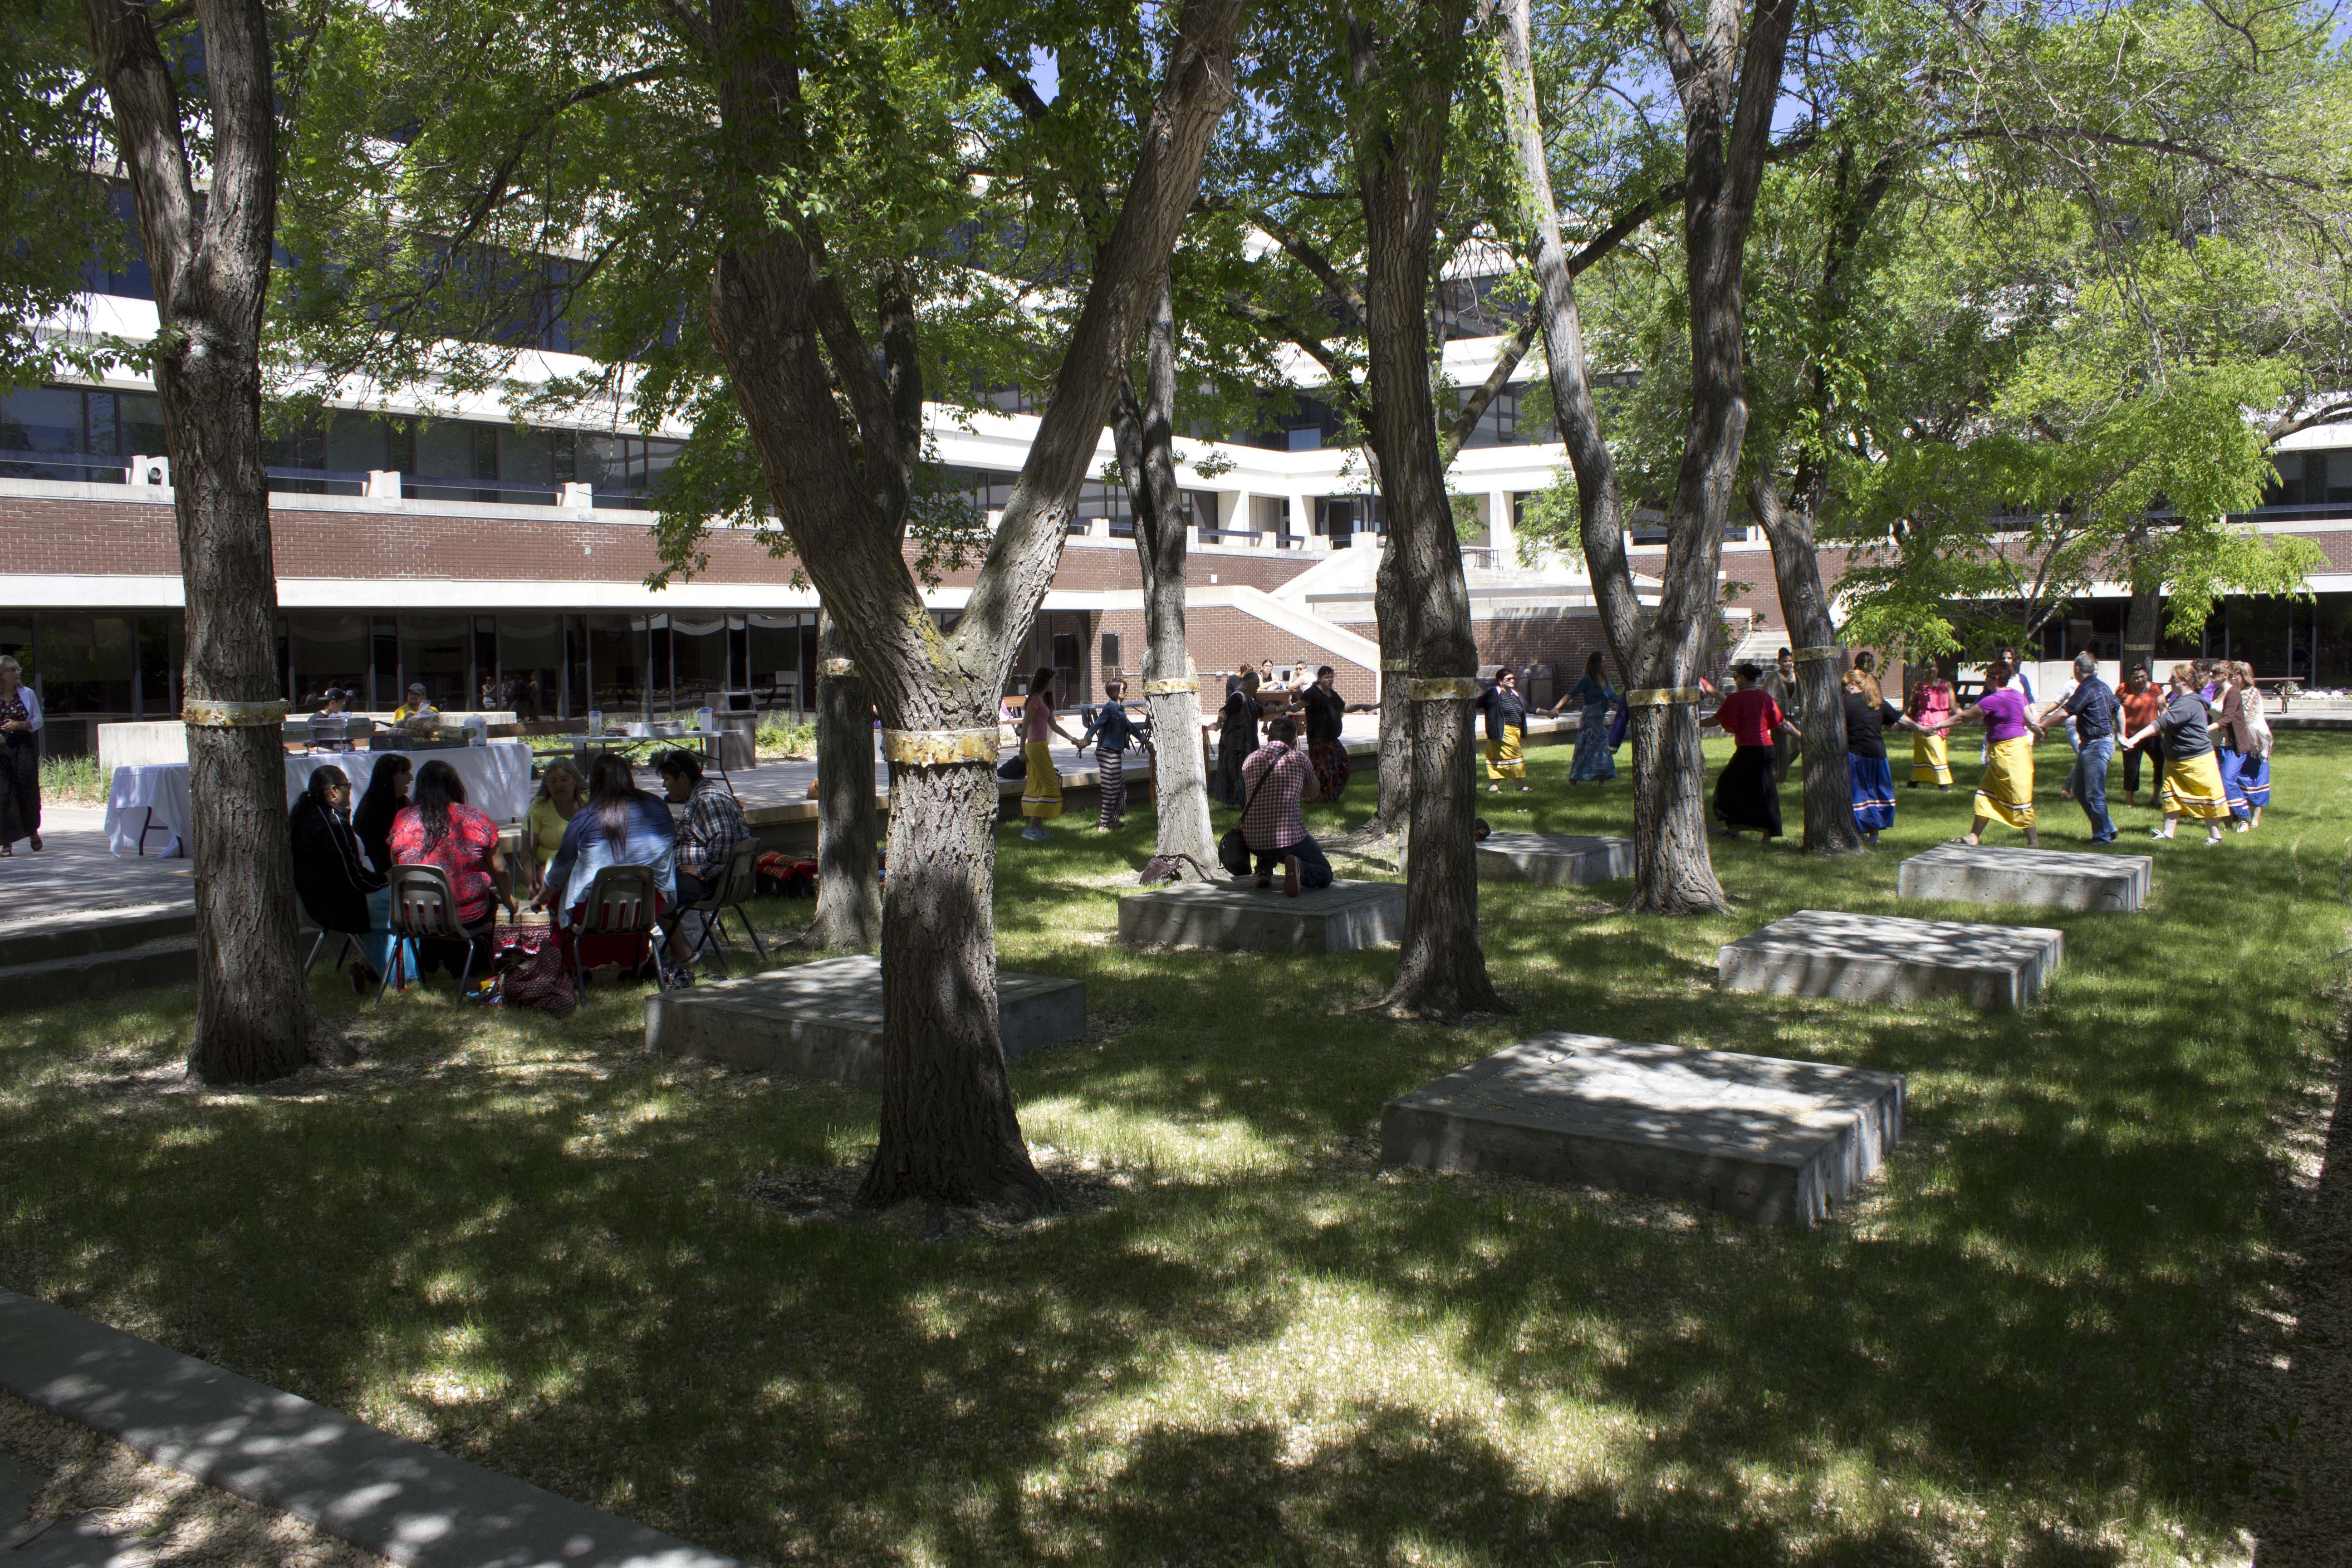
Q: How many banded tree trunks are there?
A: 9